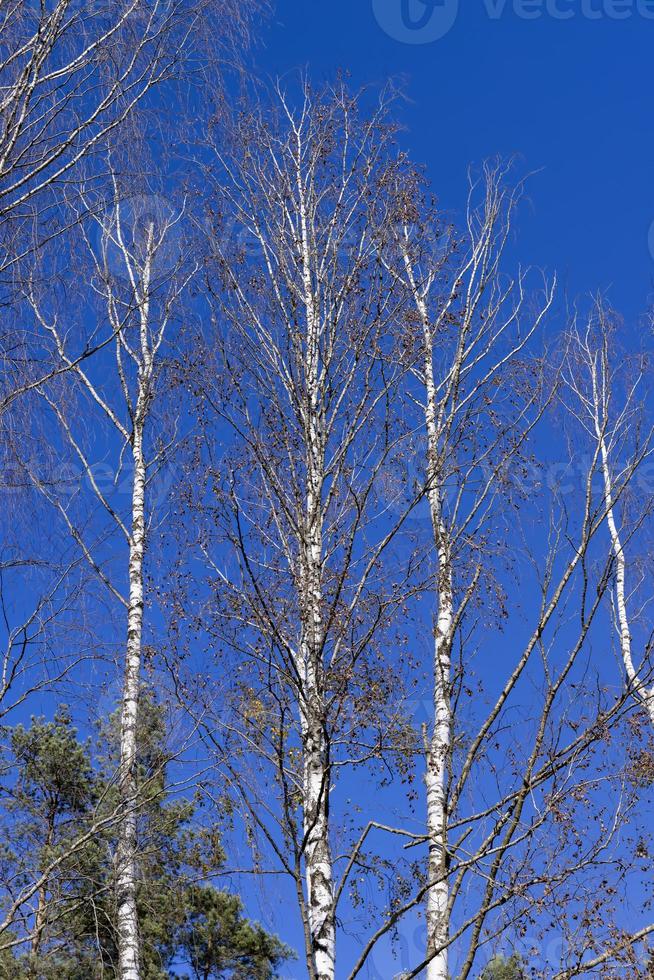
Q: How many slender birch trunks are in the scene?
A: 4